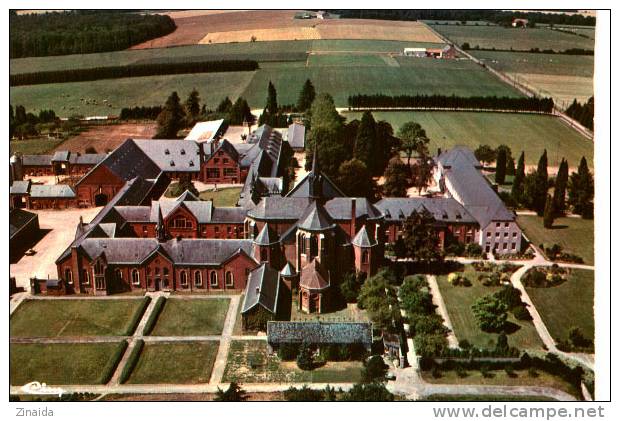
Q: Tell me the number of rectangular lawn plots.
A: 4